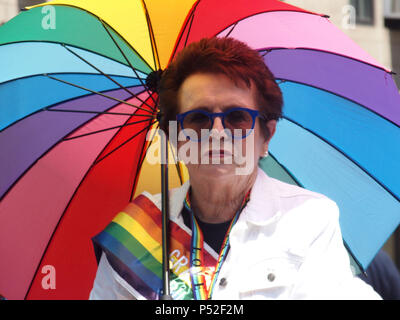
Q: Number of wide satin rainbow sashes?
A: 1